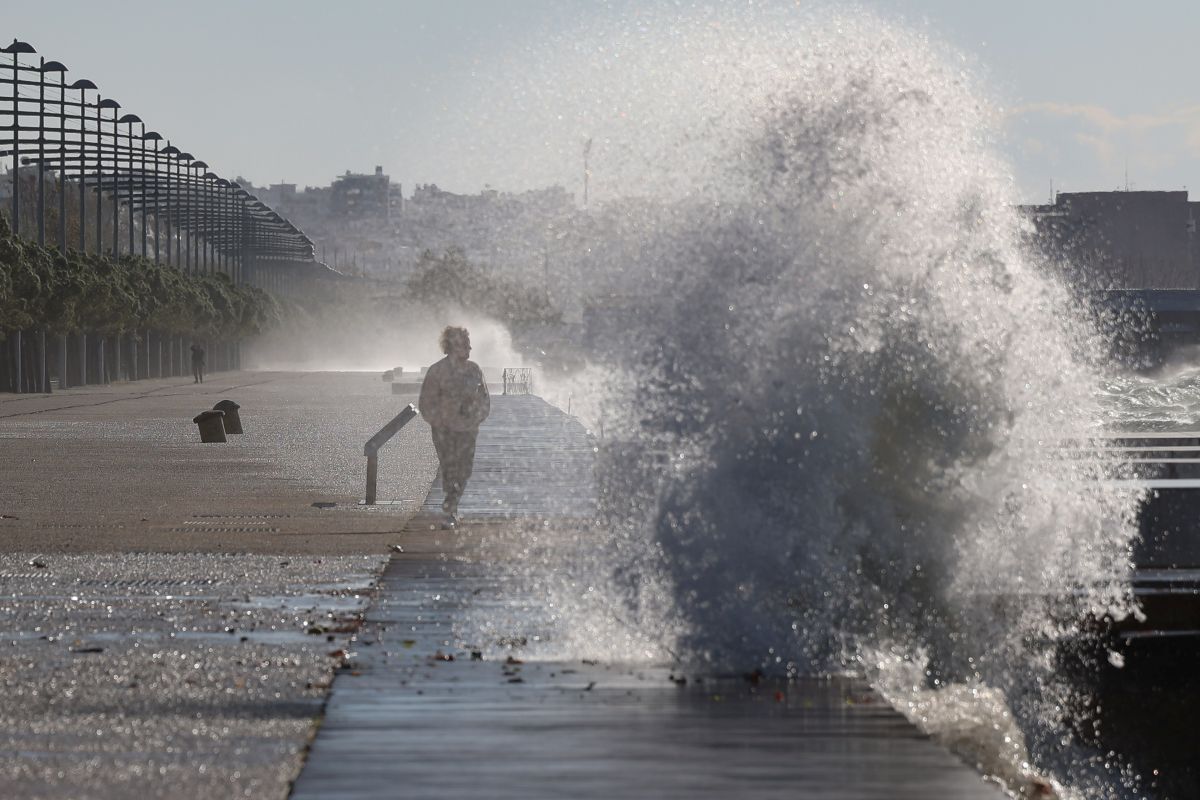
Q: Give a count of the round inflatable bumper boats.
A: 0